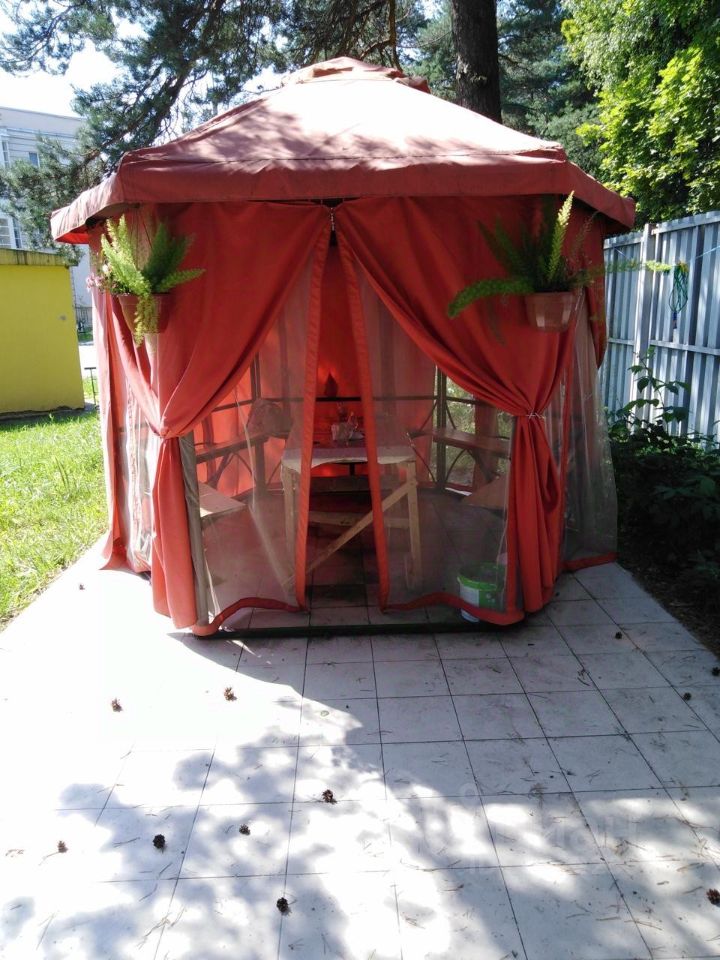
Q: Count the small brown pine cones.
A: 12